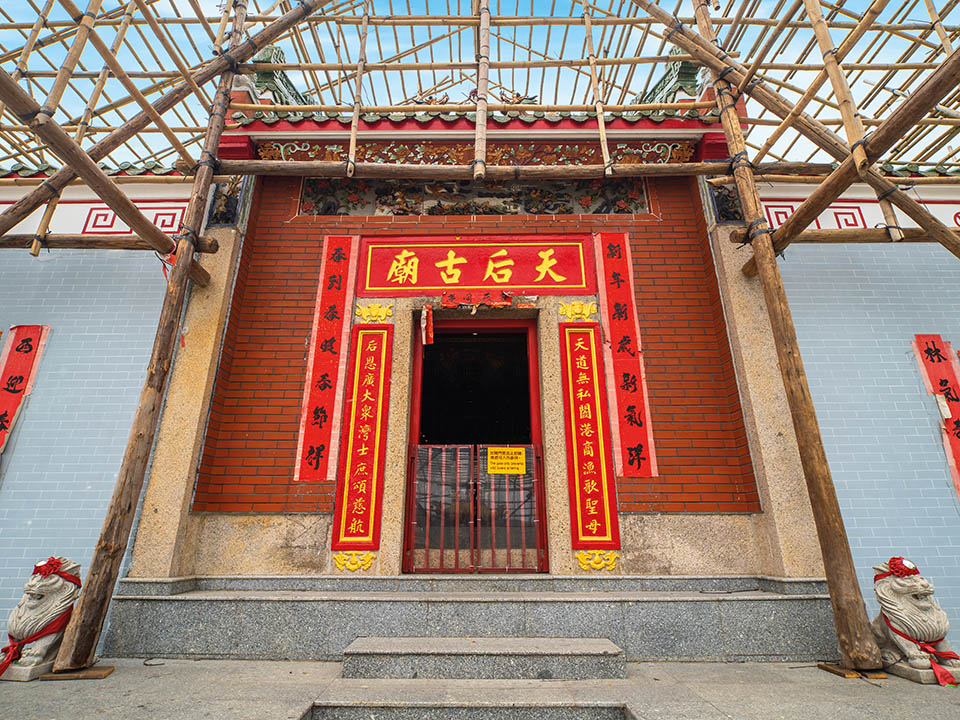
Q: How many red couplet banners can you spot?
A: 6